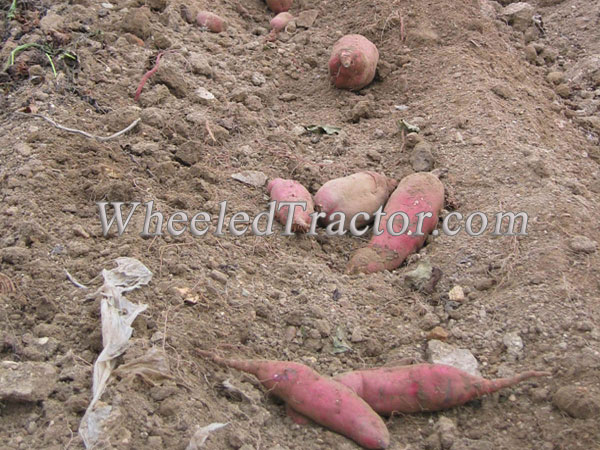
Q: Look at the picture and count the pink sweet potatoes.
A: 9